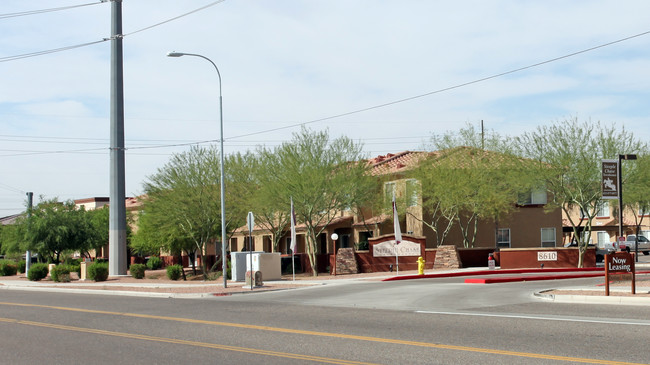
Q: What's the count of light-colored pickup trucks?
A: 1